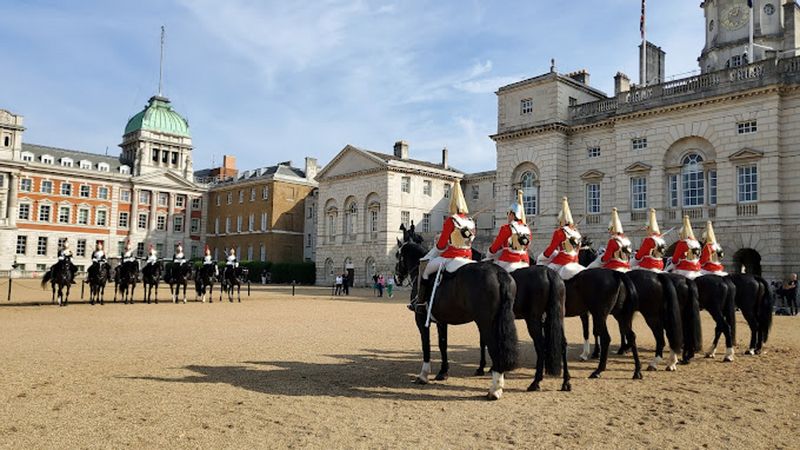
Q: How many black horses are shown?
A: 14